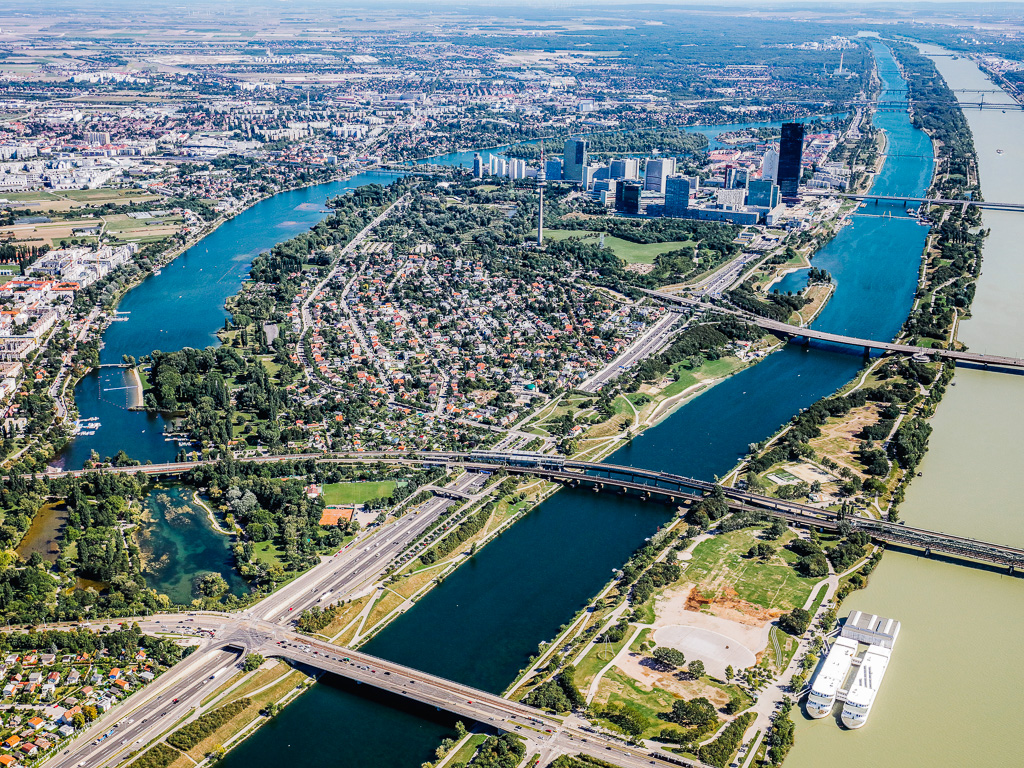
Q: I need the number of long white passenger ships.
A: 2